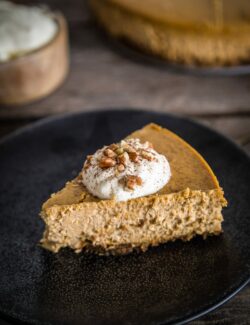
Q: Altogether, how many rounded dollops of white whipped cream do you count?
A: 1